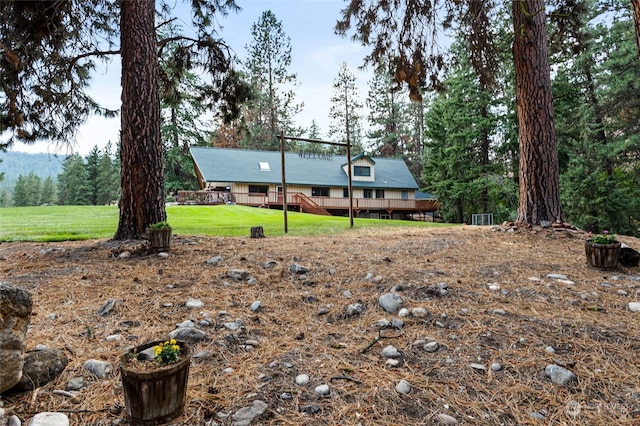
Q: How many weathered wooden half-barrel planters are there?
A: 3